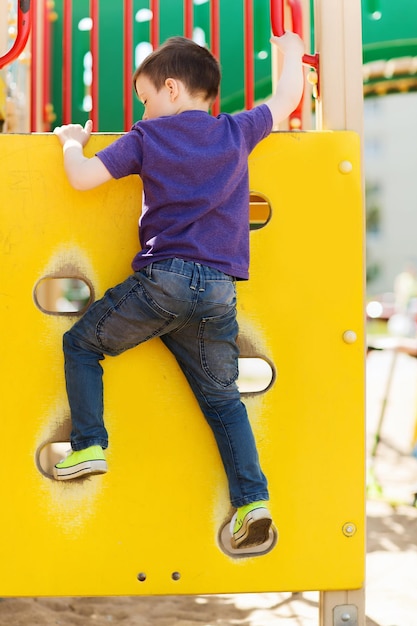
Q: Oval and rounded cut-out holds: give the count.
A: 5